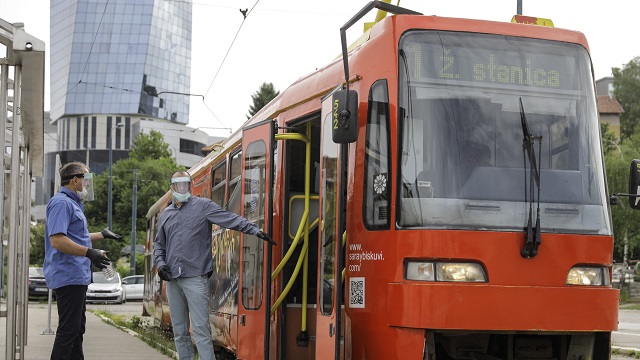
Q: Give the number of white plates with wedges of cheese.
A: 0